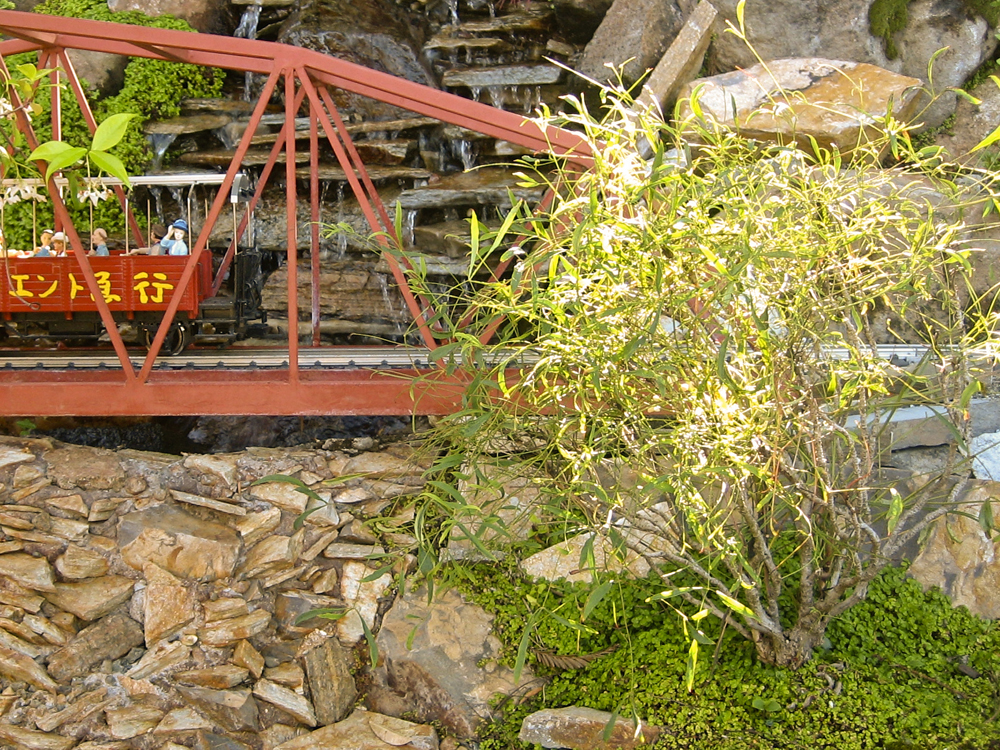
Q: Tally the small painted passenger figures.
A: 5